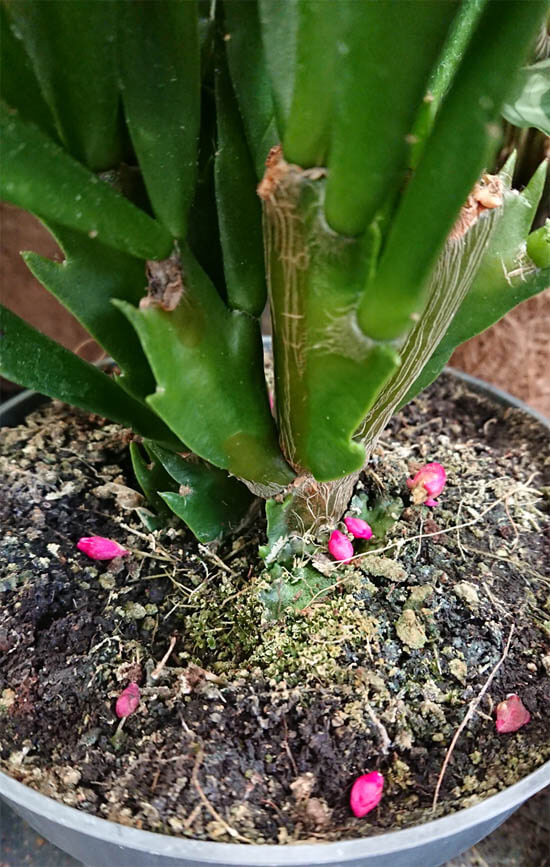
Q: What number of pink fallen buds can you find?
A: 7